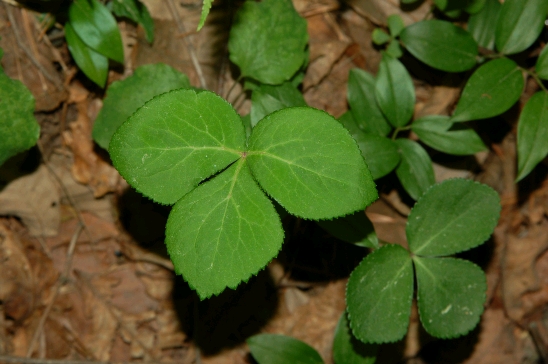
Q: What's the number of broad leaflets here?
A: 6